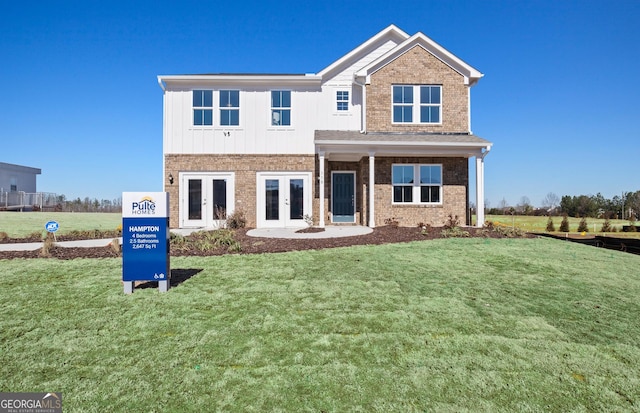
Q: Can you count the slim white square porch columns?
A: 3